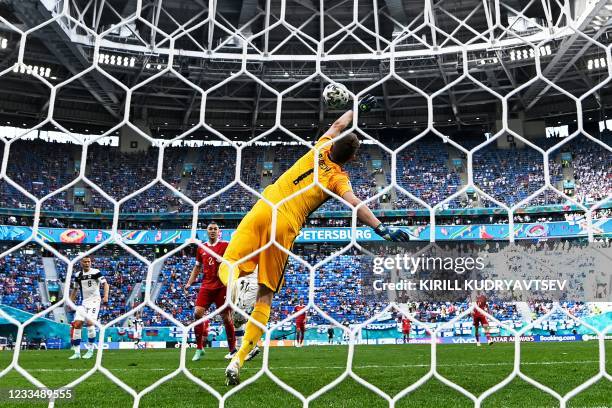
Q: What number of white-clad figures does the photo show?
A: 3